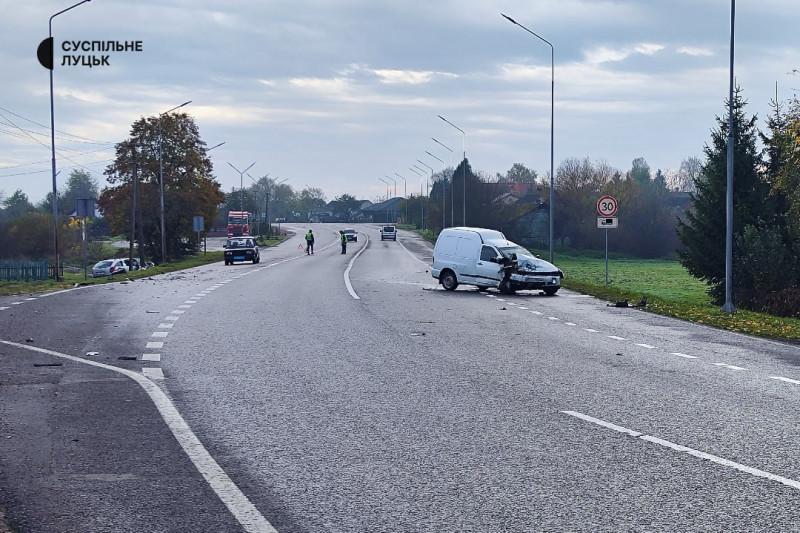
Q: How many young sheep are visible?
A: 0